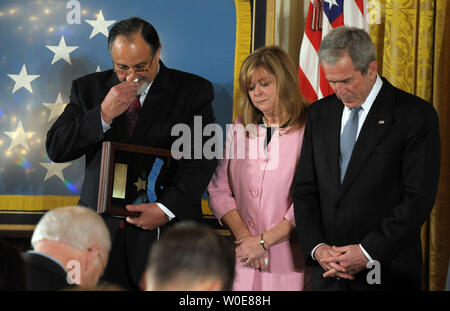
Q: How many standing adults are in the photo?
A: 3